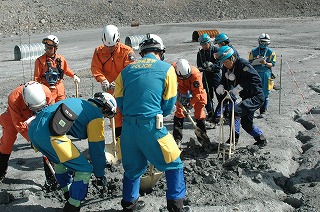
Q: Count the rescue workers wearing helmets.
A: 10